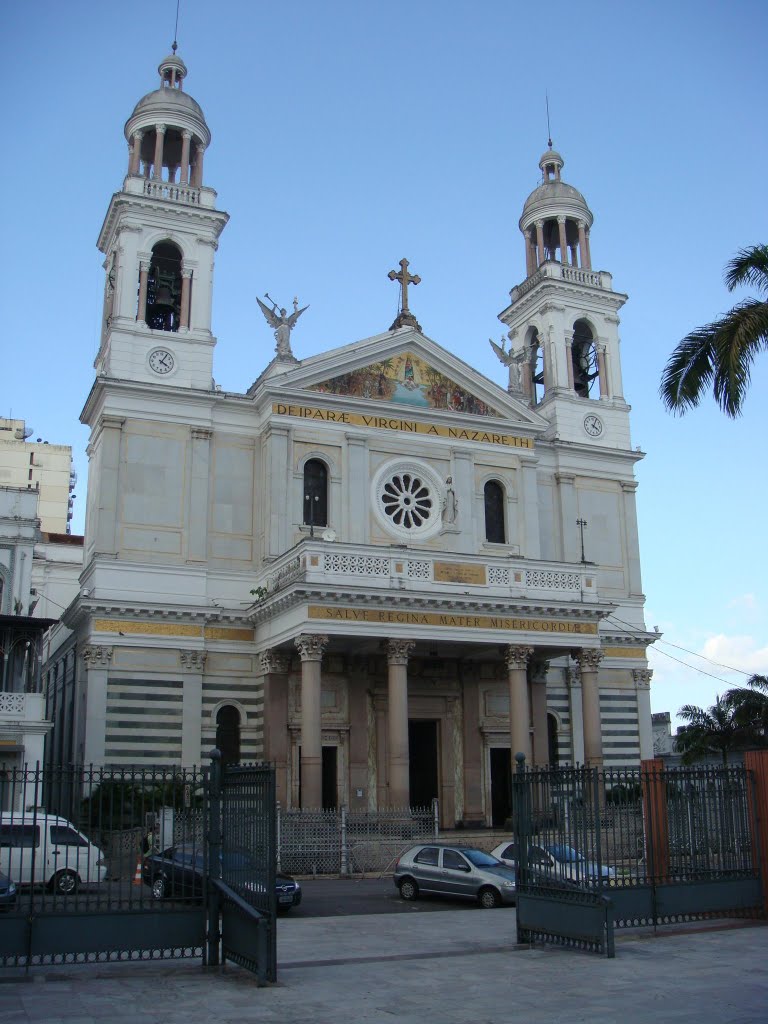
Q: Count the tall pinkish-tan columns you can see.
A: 4